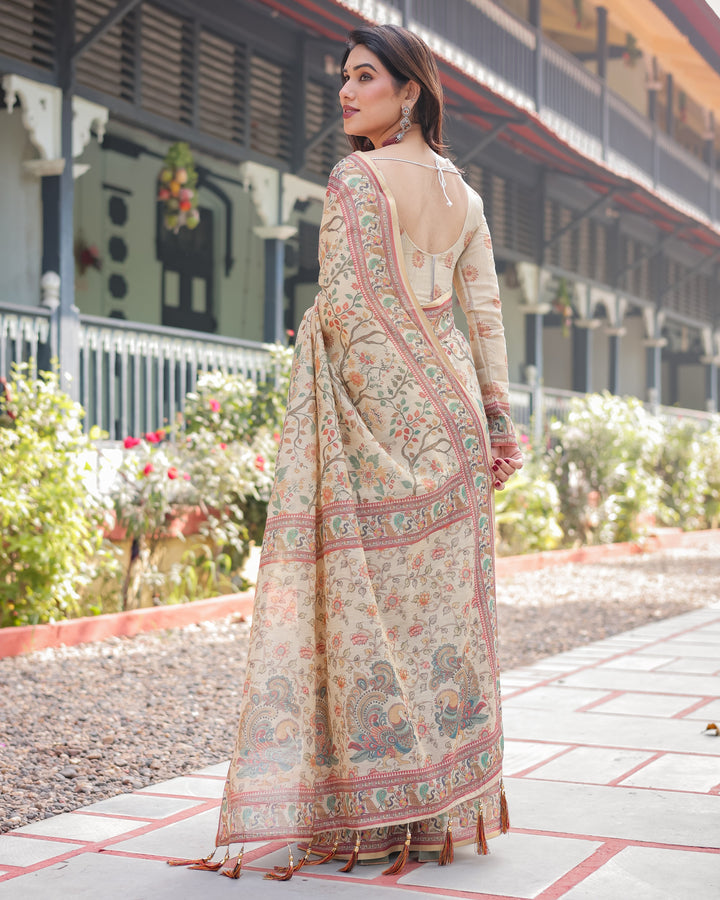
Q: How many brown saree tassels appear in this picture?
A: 11